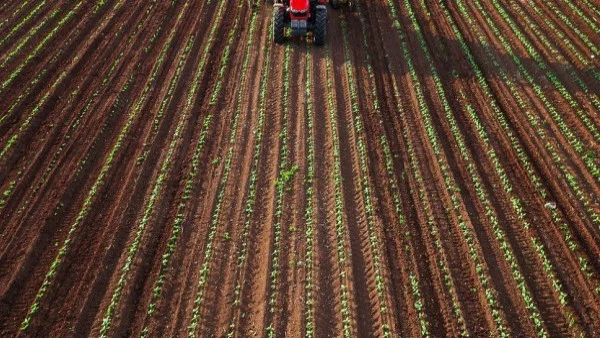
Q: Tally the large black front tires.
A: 2